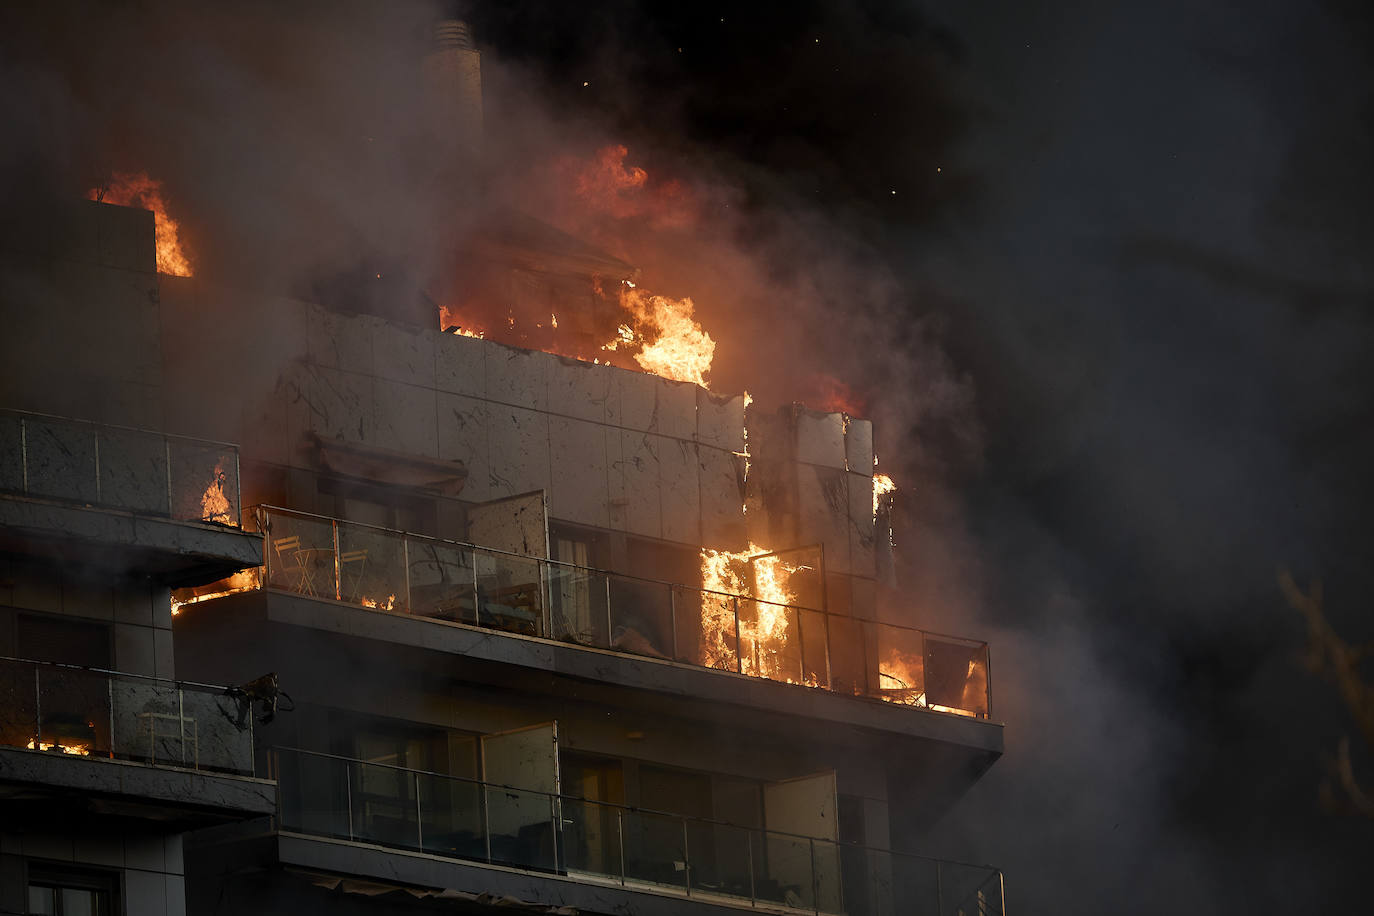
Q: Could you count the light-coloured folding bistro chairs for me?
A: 2